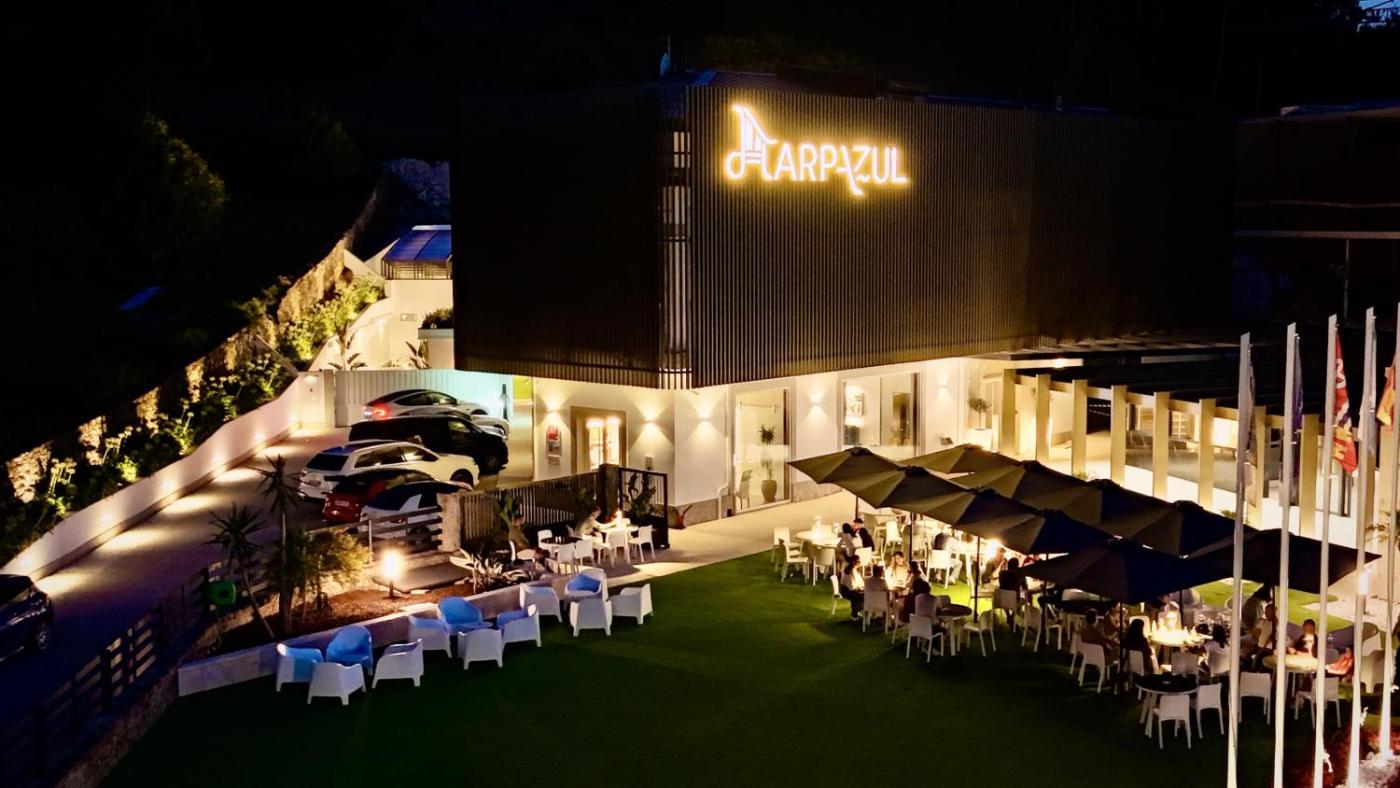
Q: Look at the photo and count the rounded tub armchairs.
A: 12